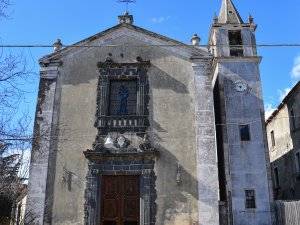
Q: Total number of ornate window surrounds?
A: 1